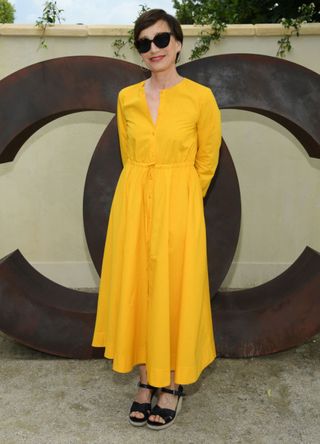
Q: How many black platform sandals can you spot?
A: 2